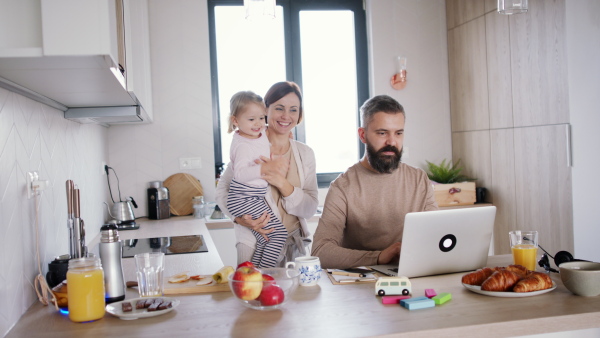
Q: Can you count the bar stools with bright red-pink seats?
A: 0